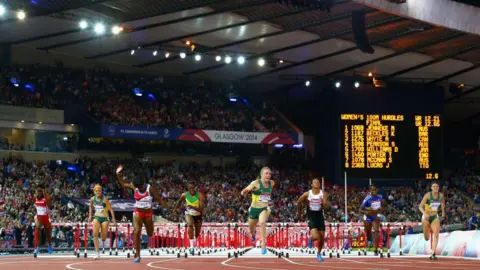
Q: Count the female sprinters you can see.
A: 8